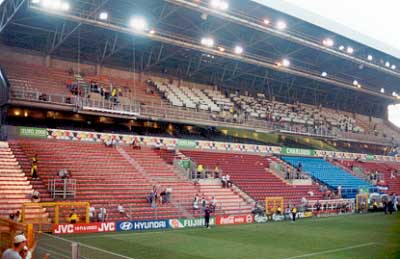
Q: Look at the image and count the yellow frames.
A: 3